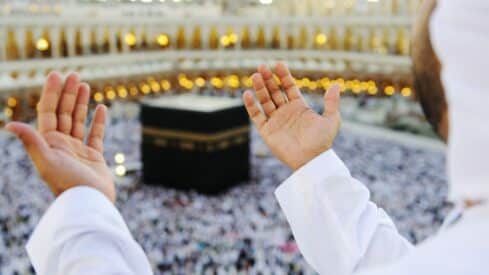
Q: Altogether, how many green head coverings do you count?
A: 0